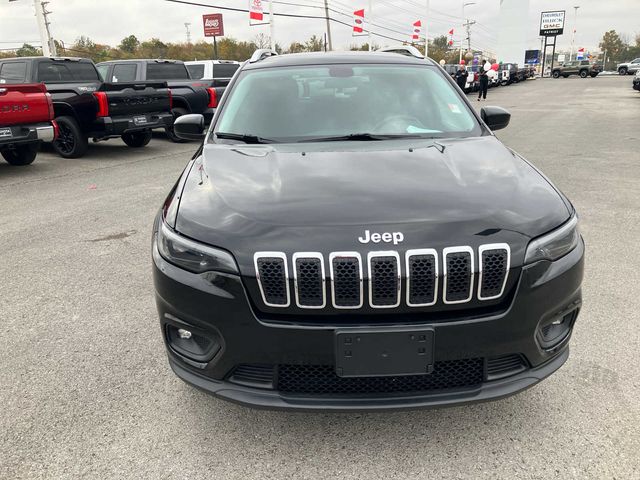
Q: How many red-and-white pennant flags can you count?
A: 4